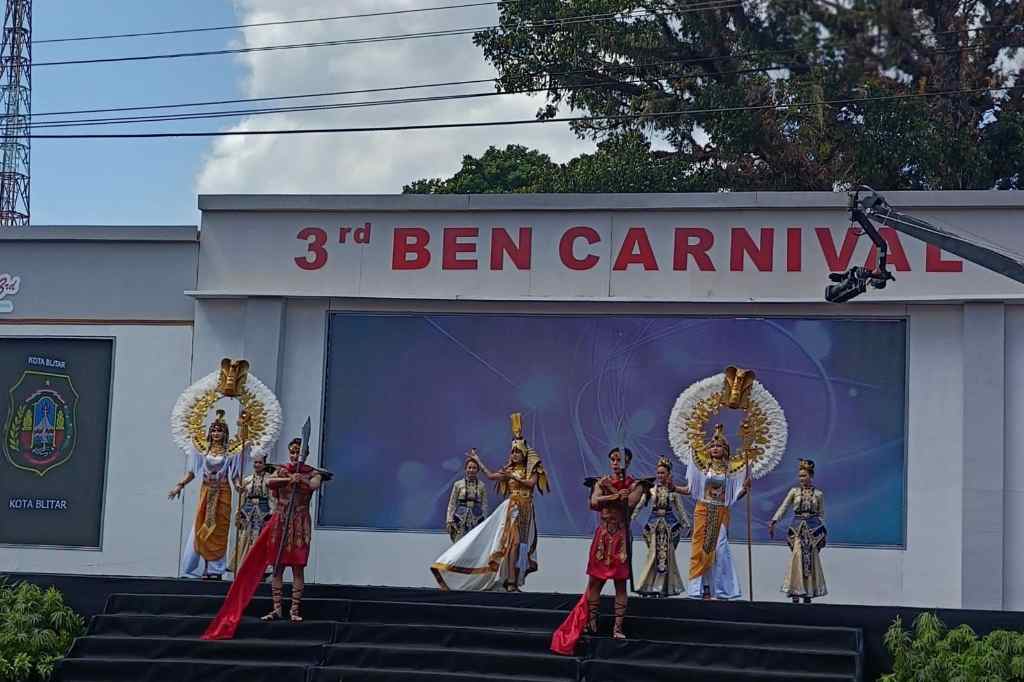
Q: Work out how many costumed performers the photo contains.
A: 9